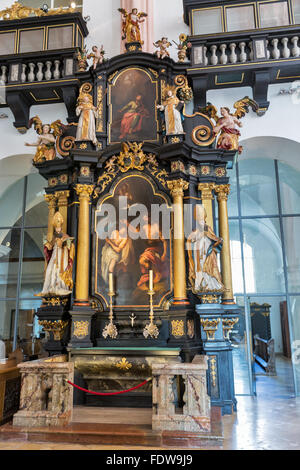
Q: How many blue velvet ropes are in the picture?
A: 0